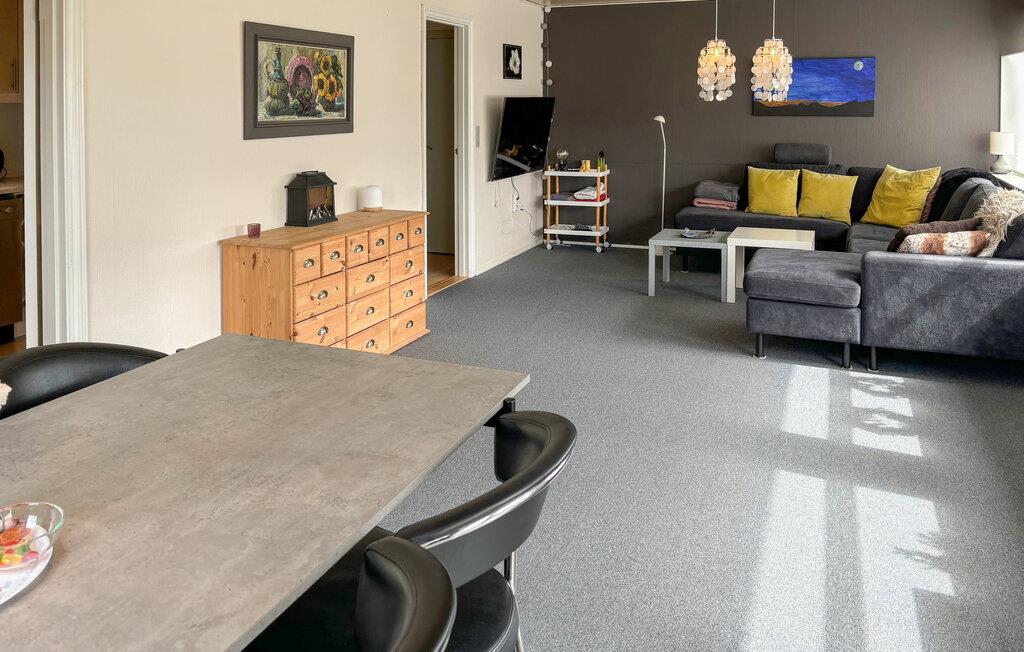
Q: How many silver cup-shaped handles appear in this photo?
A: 14